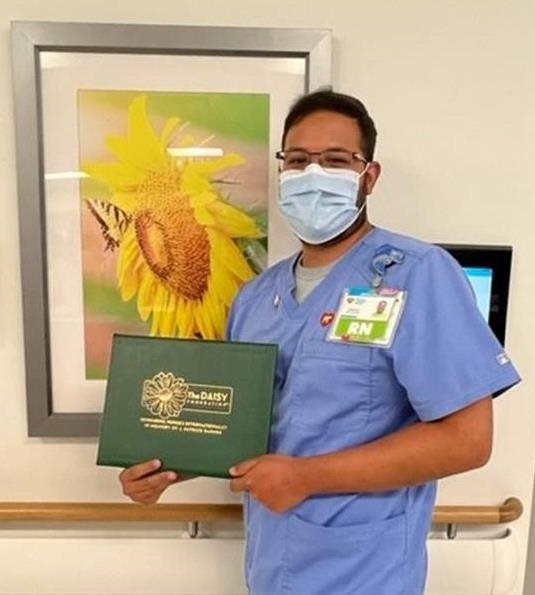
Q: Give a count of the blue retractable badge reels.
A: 1